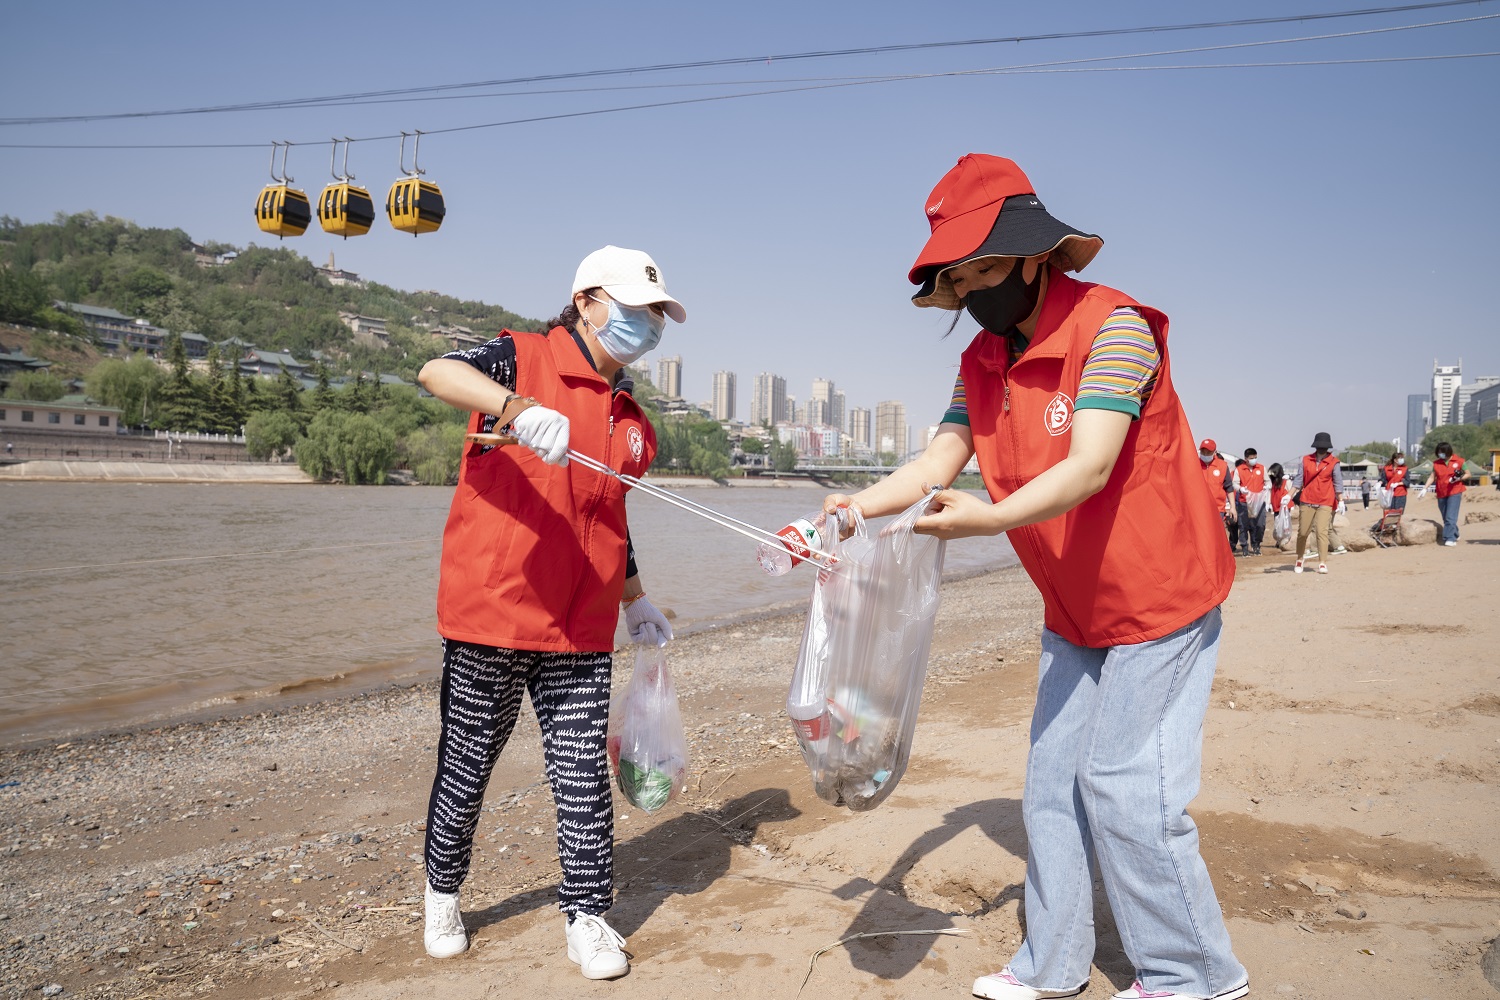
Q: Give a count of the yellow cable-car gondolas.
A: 3